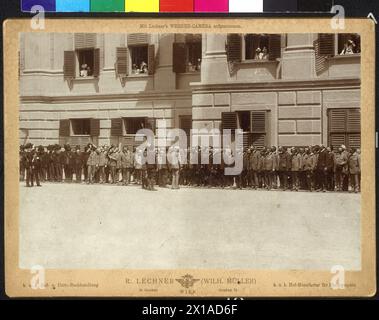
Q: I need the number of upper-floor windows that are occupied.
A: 5